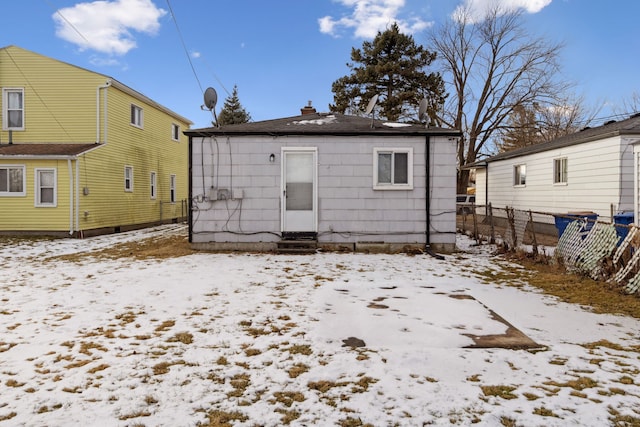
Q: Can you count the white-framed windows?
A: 11